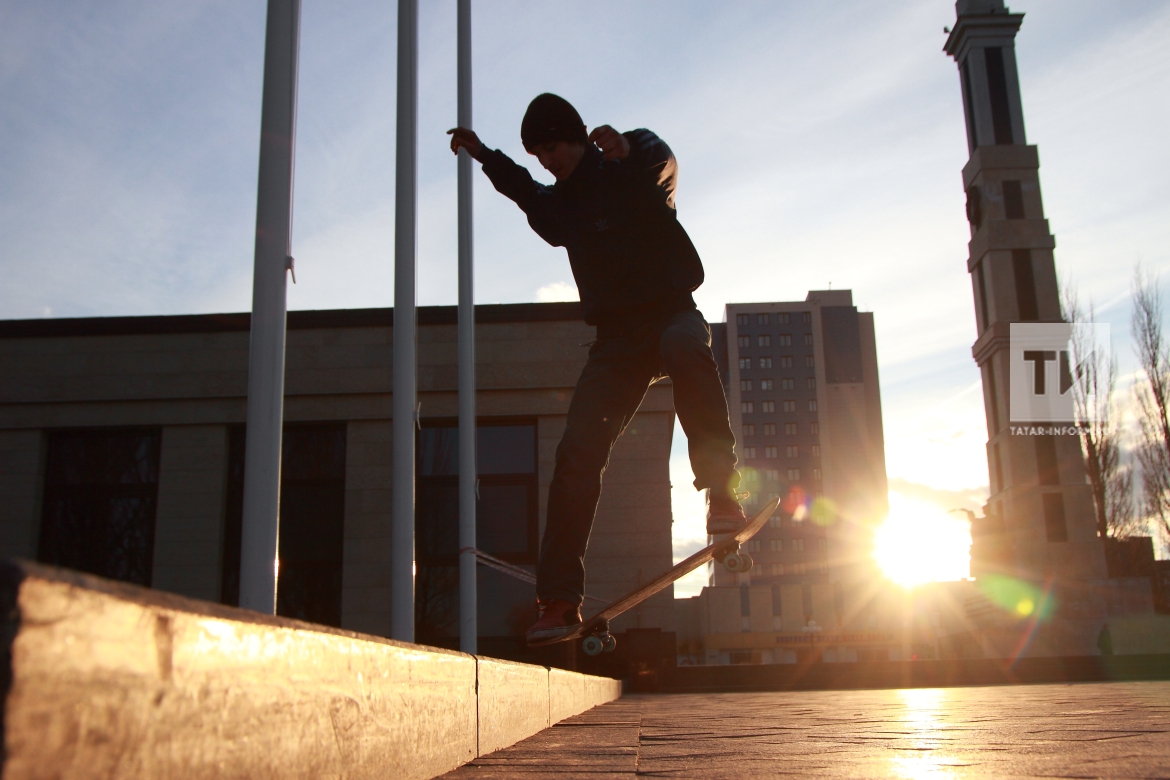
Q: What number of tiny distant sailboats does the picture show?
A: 0